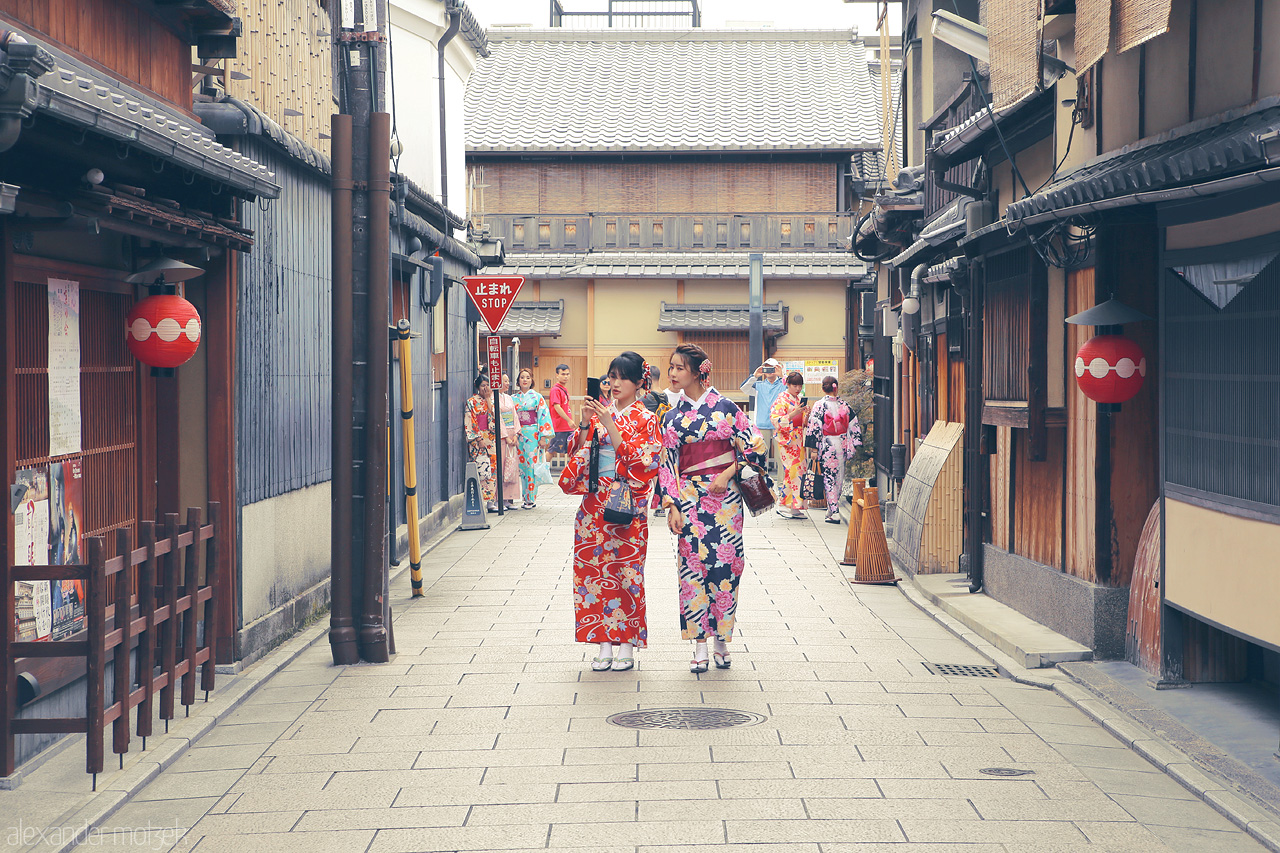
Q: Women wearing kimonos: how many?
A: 7